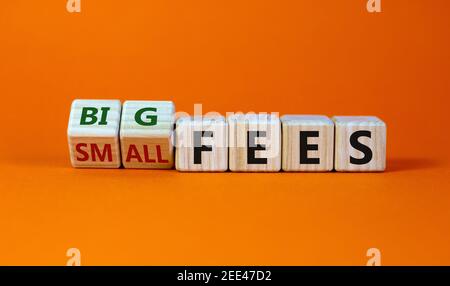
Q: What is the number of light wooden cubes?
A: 6